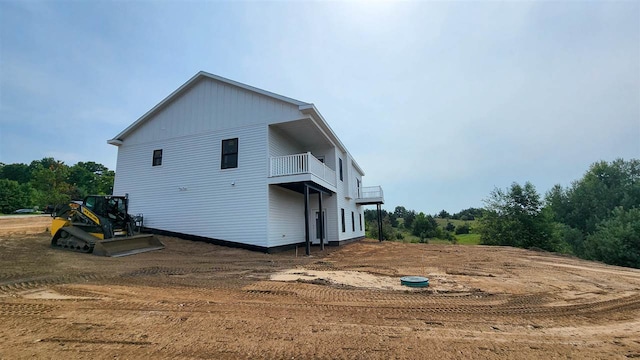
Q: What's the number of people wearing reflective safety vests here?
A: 0